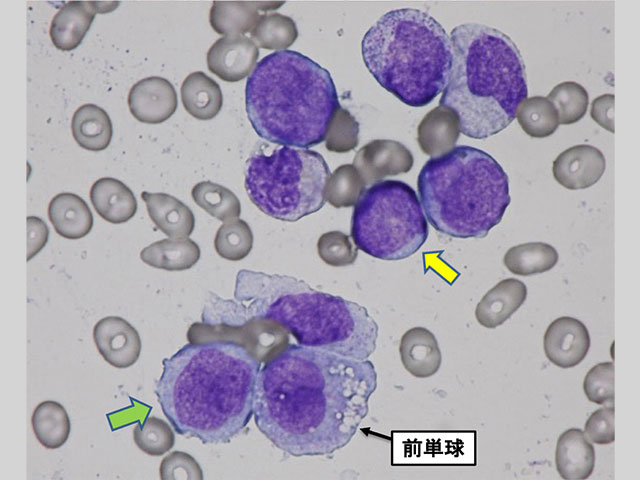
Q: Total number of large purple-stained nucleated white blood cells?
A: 9